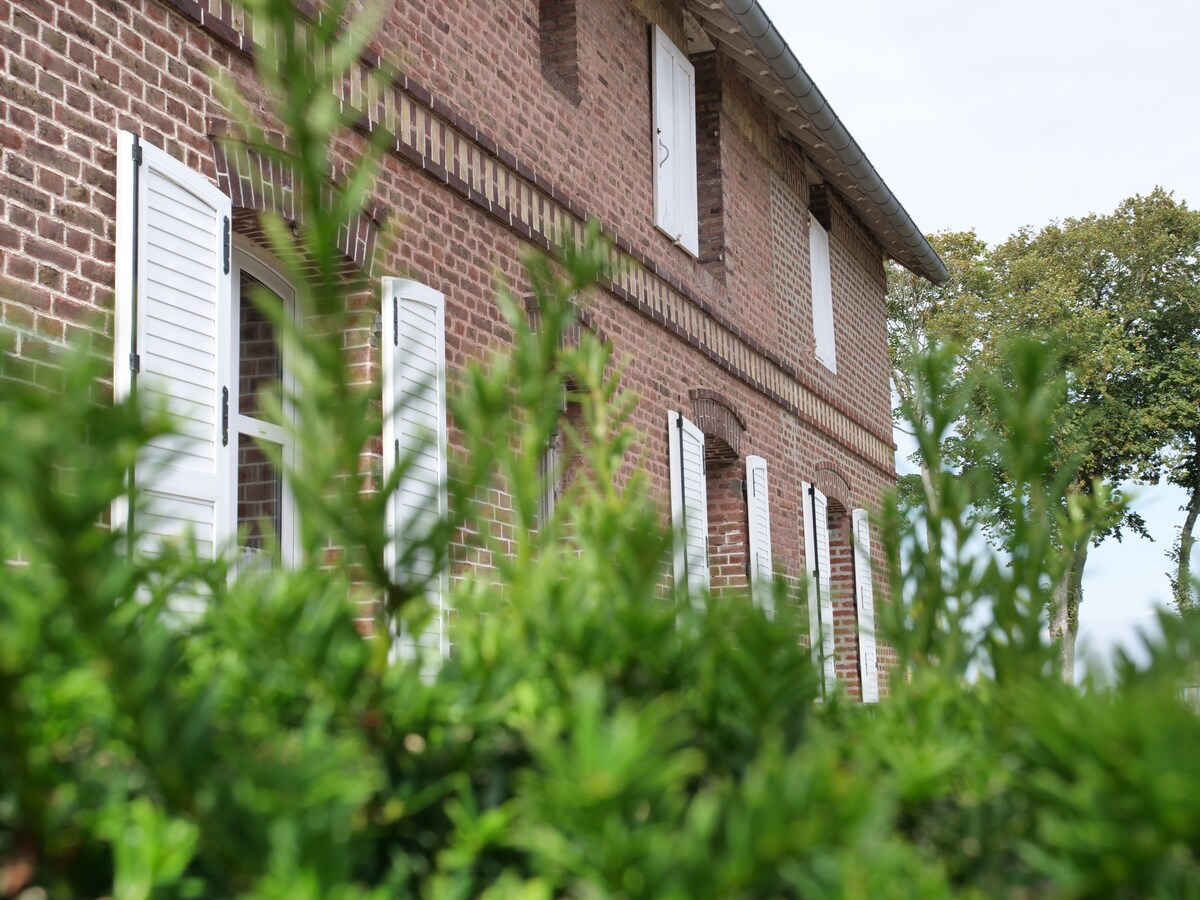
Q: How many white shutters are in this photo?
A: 8